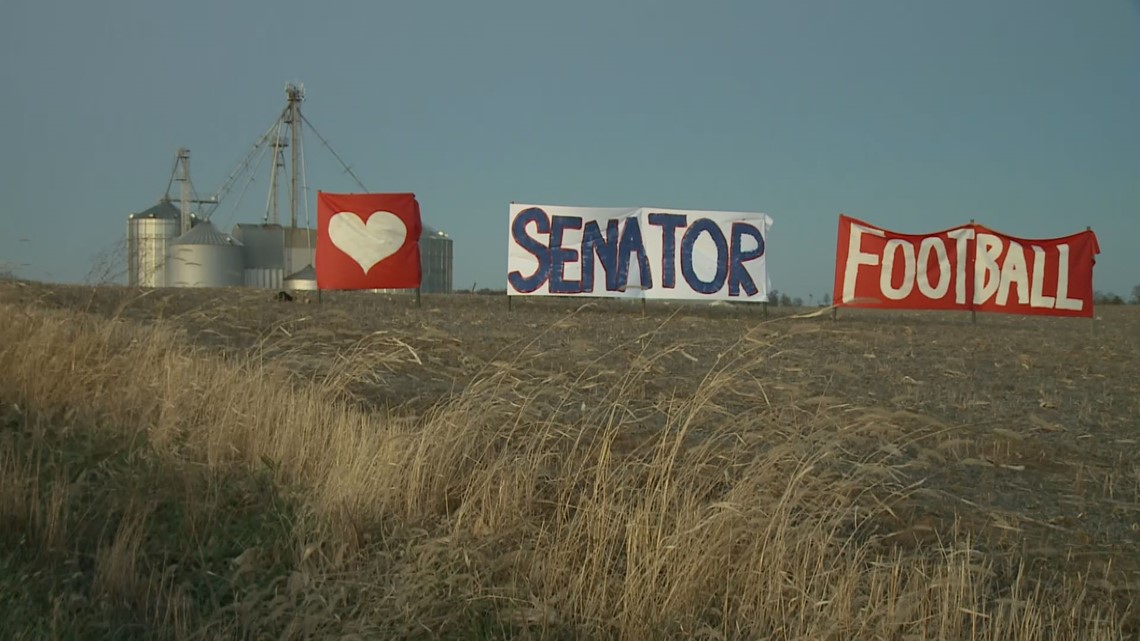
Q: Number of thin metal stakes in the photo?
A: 8